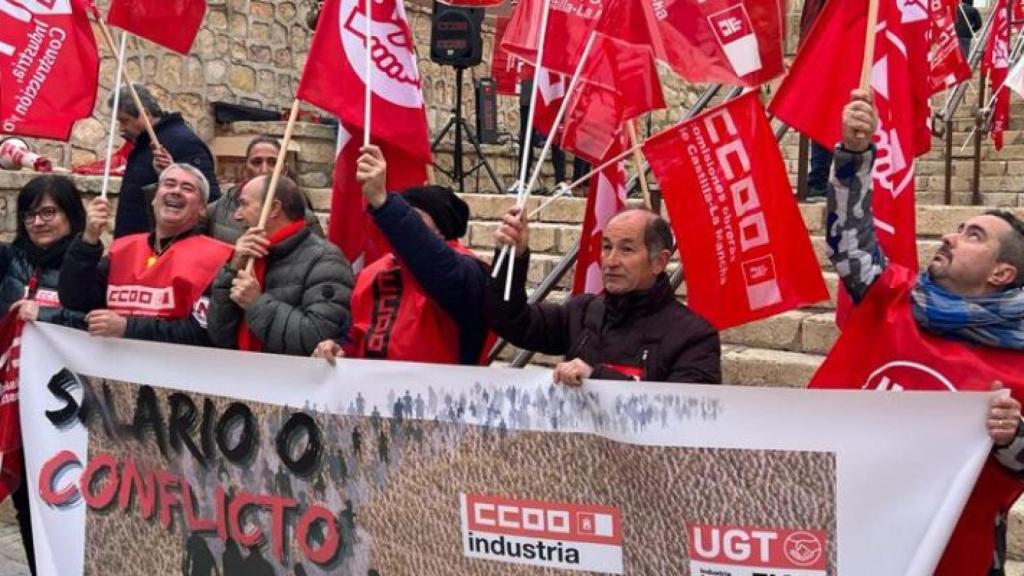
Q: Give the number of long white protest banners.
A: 1